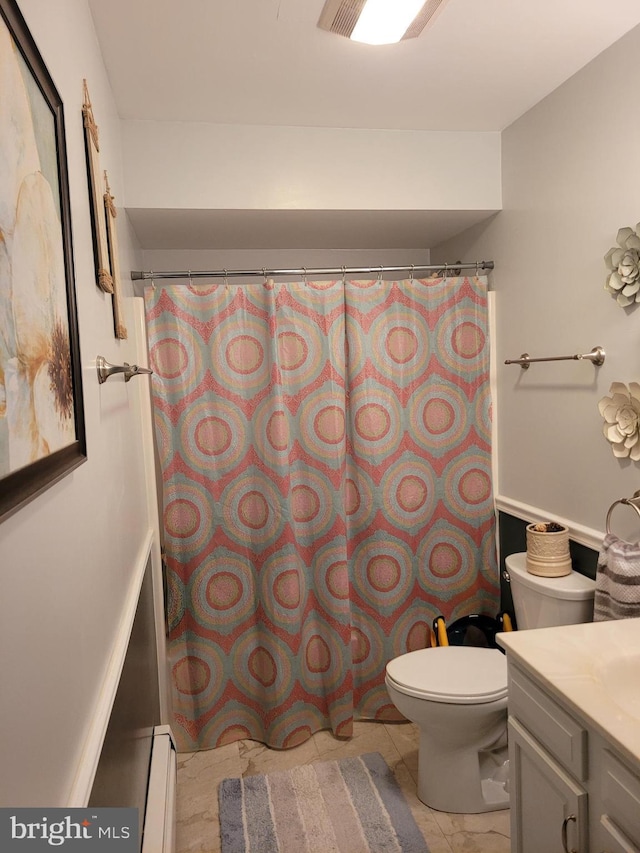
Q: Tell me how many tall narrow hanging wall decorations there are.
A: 2